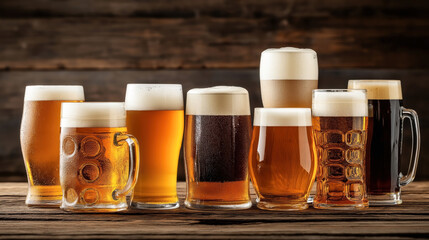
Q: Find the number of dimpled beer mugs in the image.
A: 2